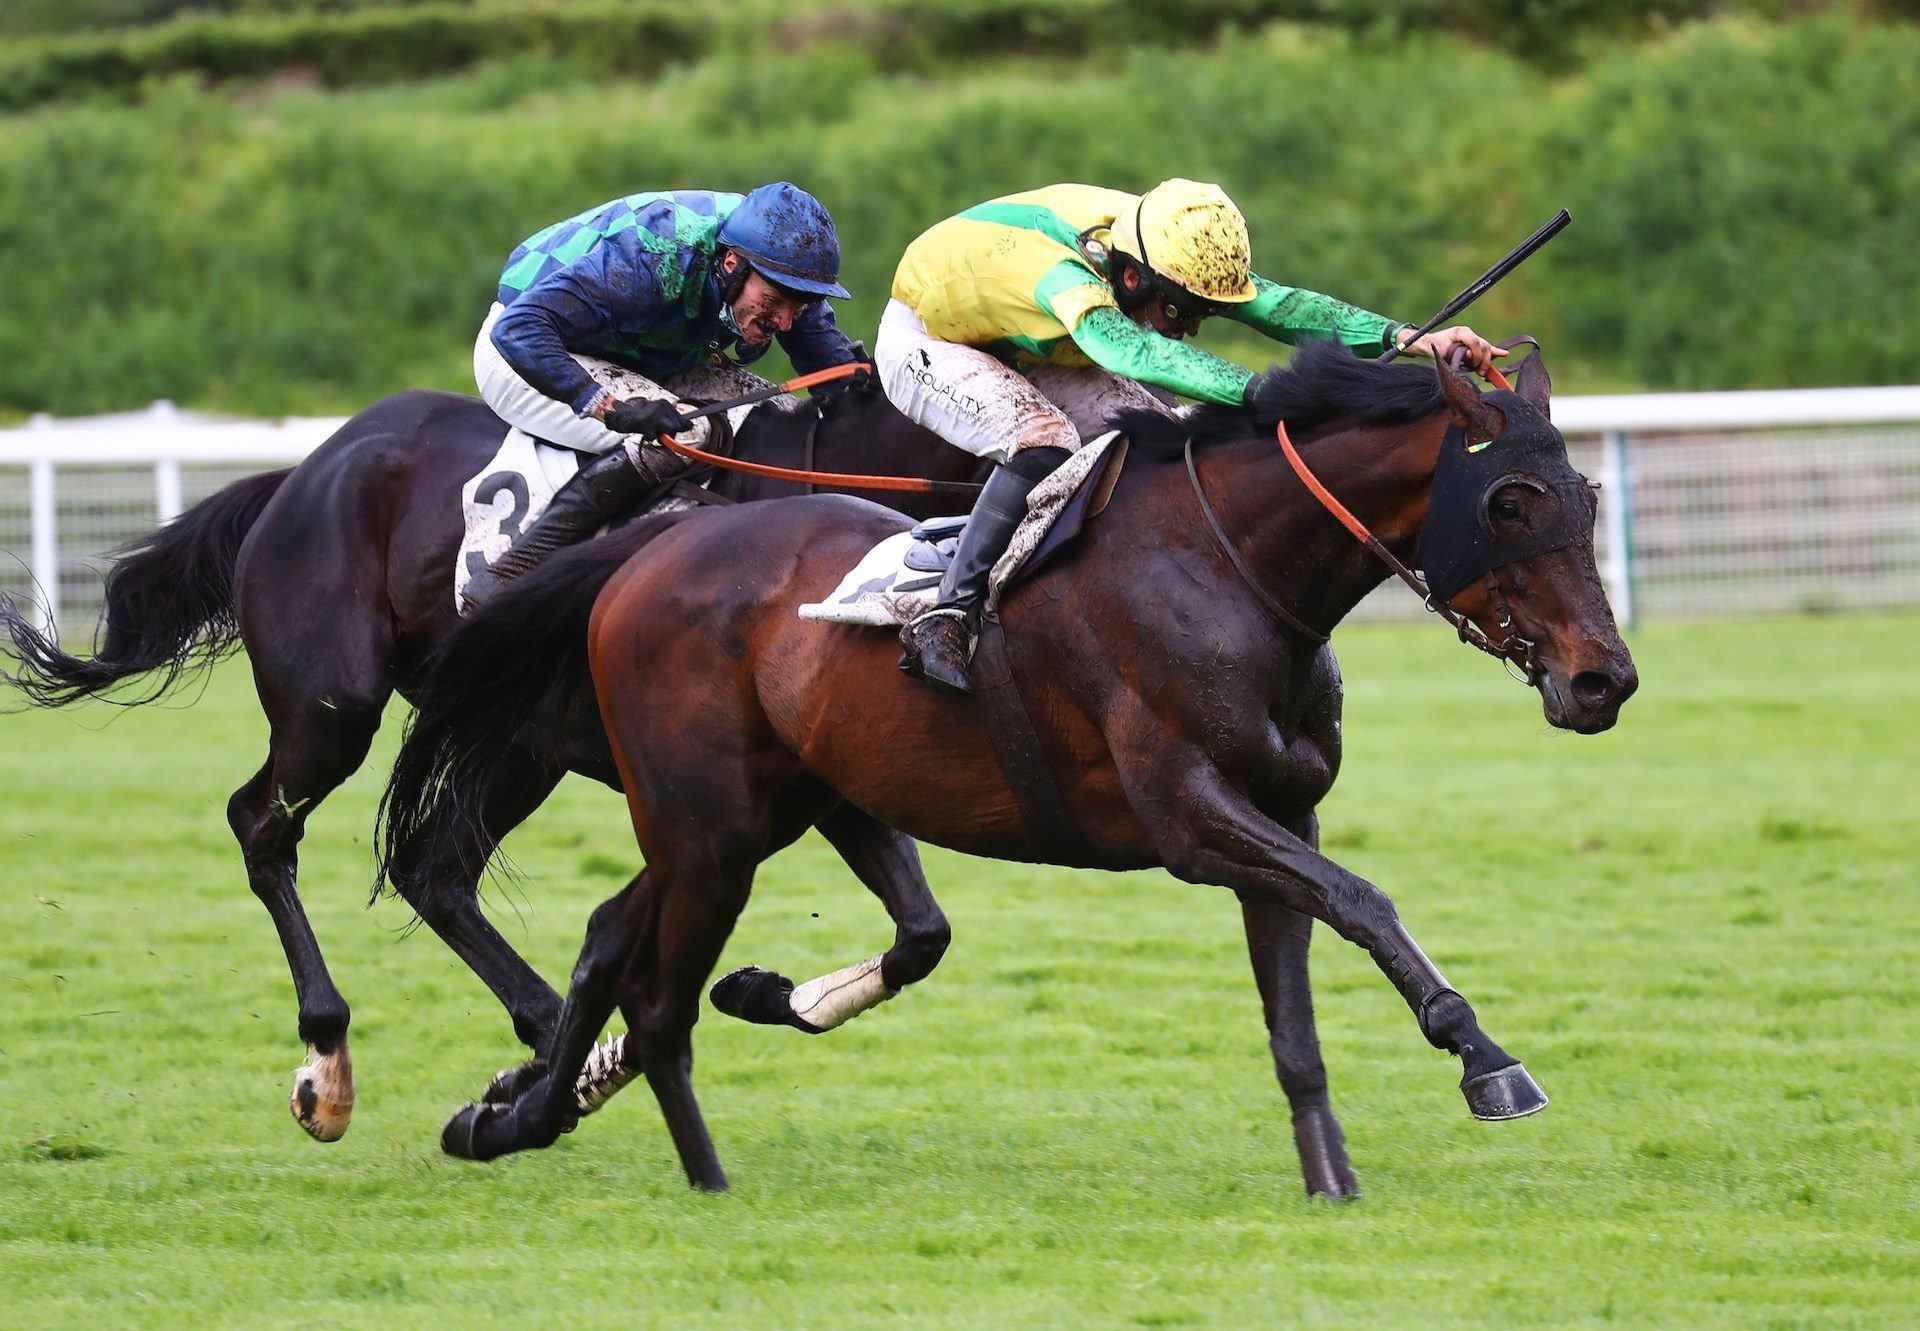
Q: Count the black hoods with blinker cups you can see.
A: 1